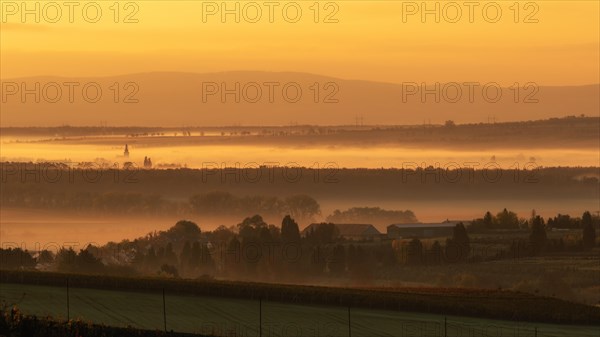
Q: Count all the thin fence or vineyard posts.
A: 6